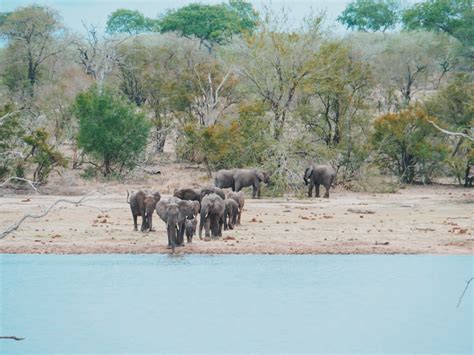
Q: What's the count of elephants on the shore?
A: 12